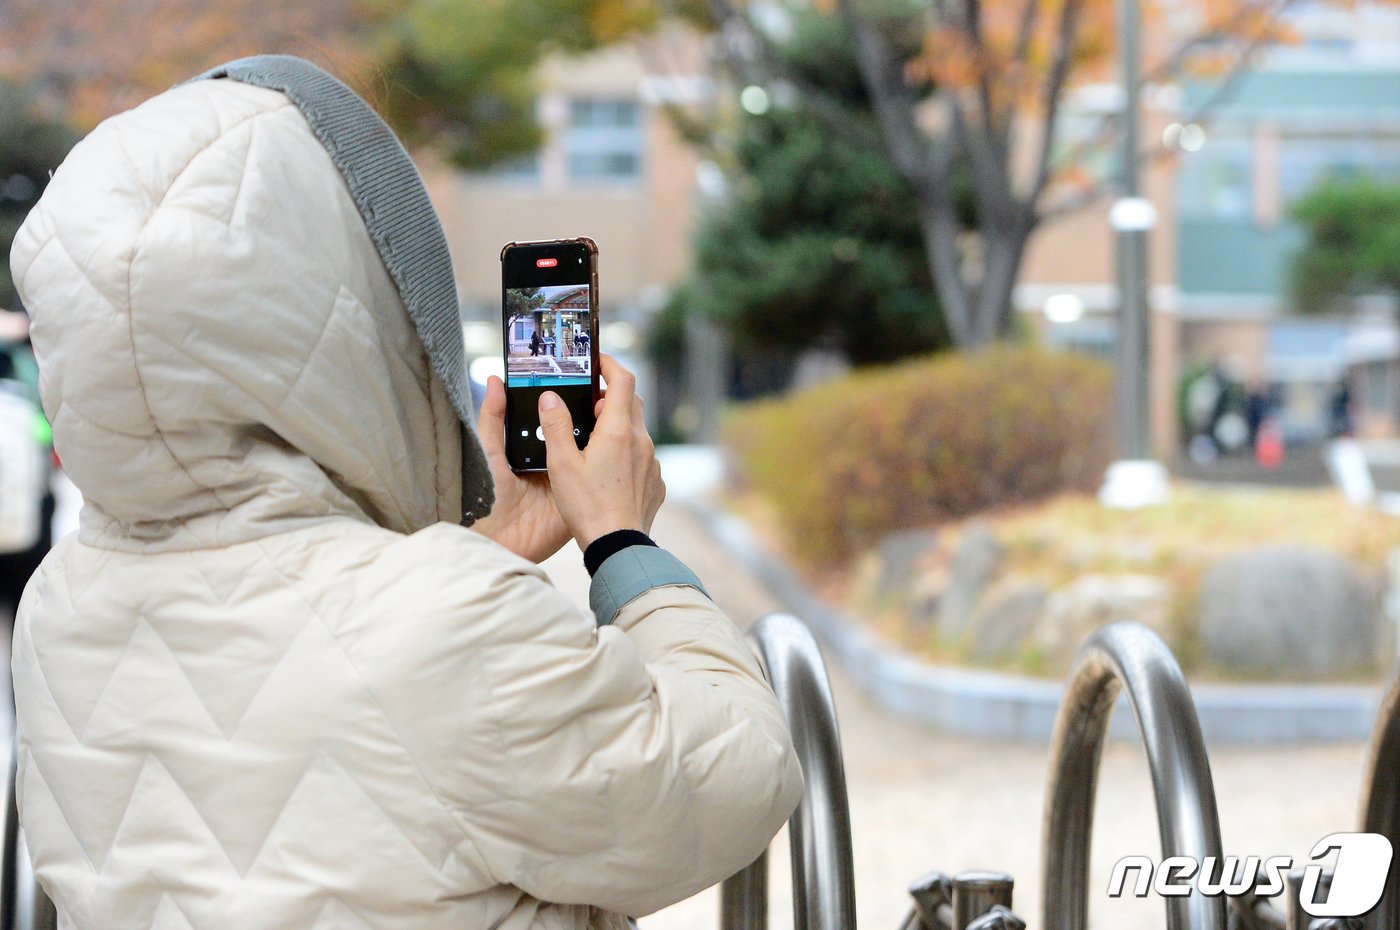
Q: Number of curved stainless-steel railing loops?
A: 3